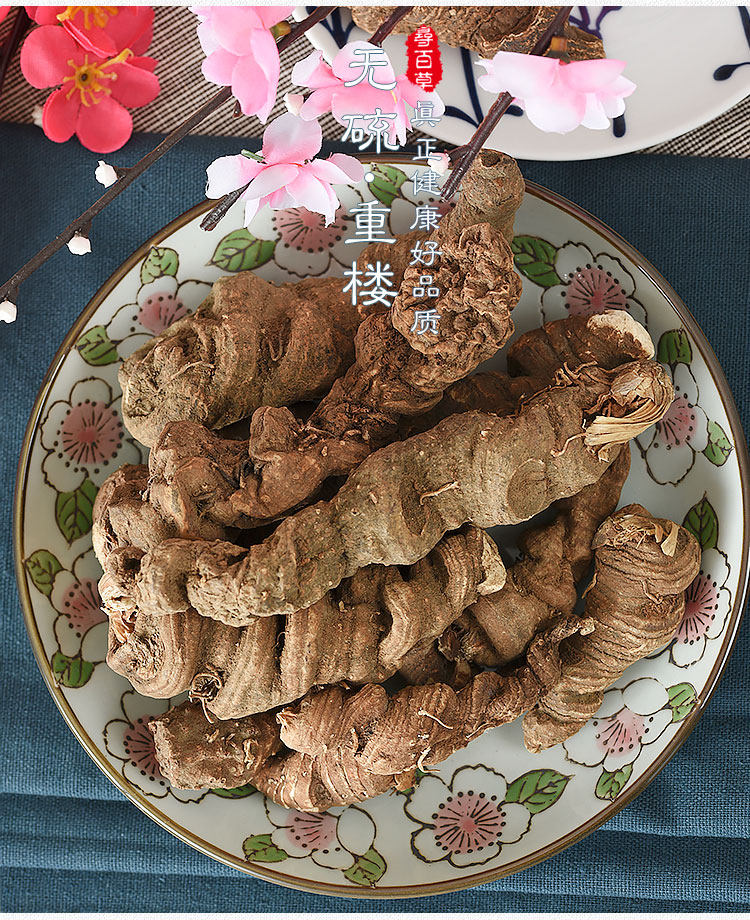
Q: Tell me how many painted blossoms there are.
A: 12